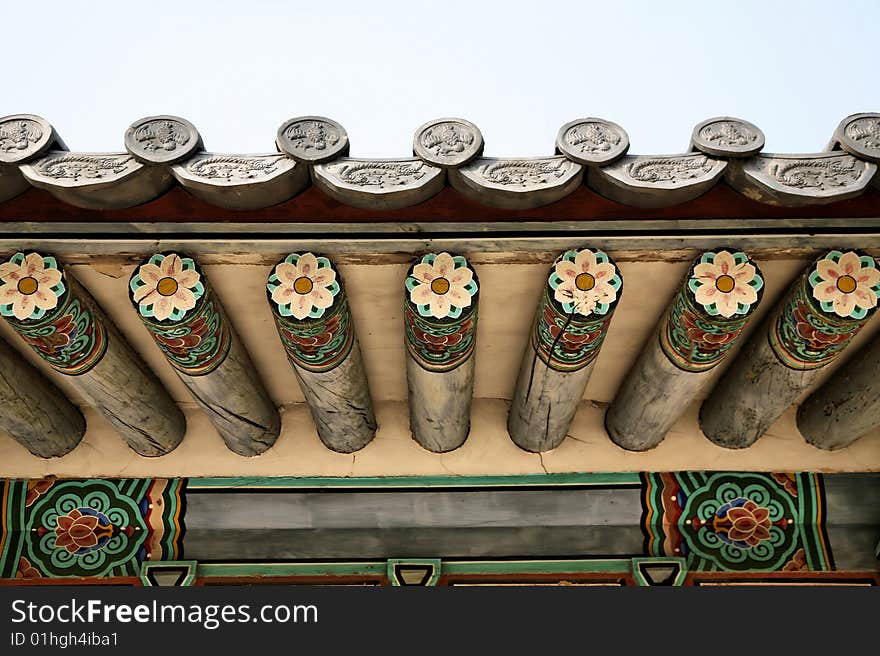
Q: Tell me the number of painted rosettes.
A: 7